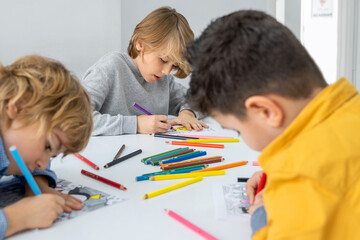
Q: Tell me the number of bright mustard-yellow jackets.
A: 1